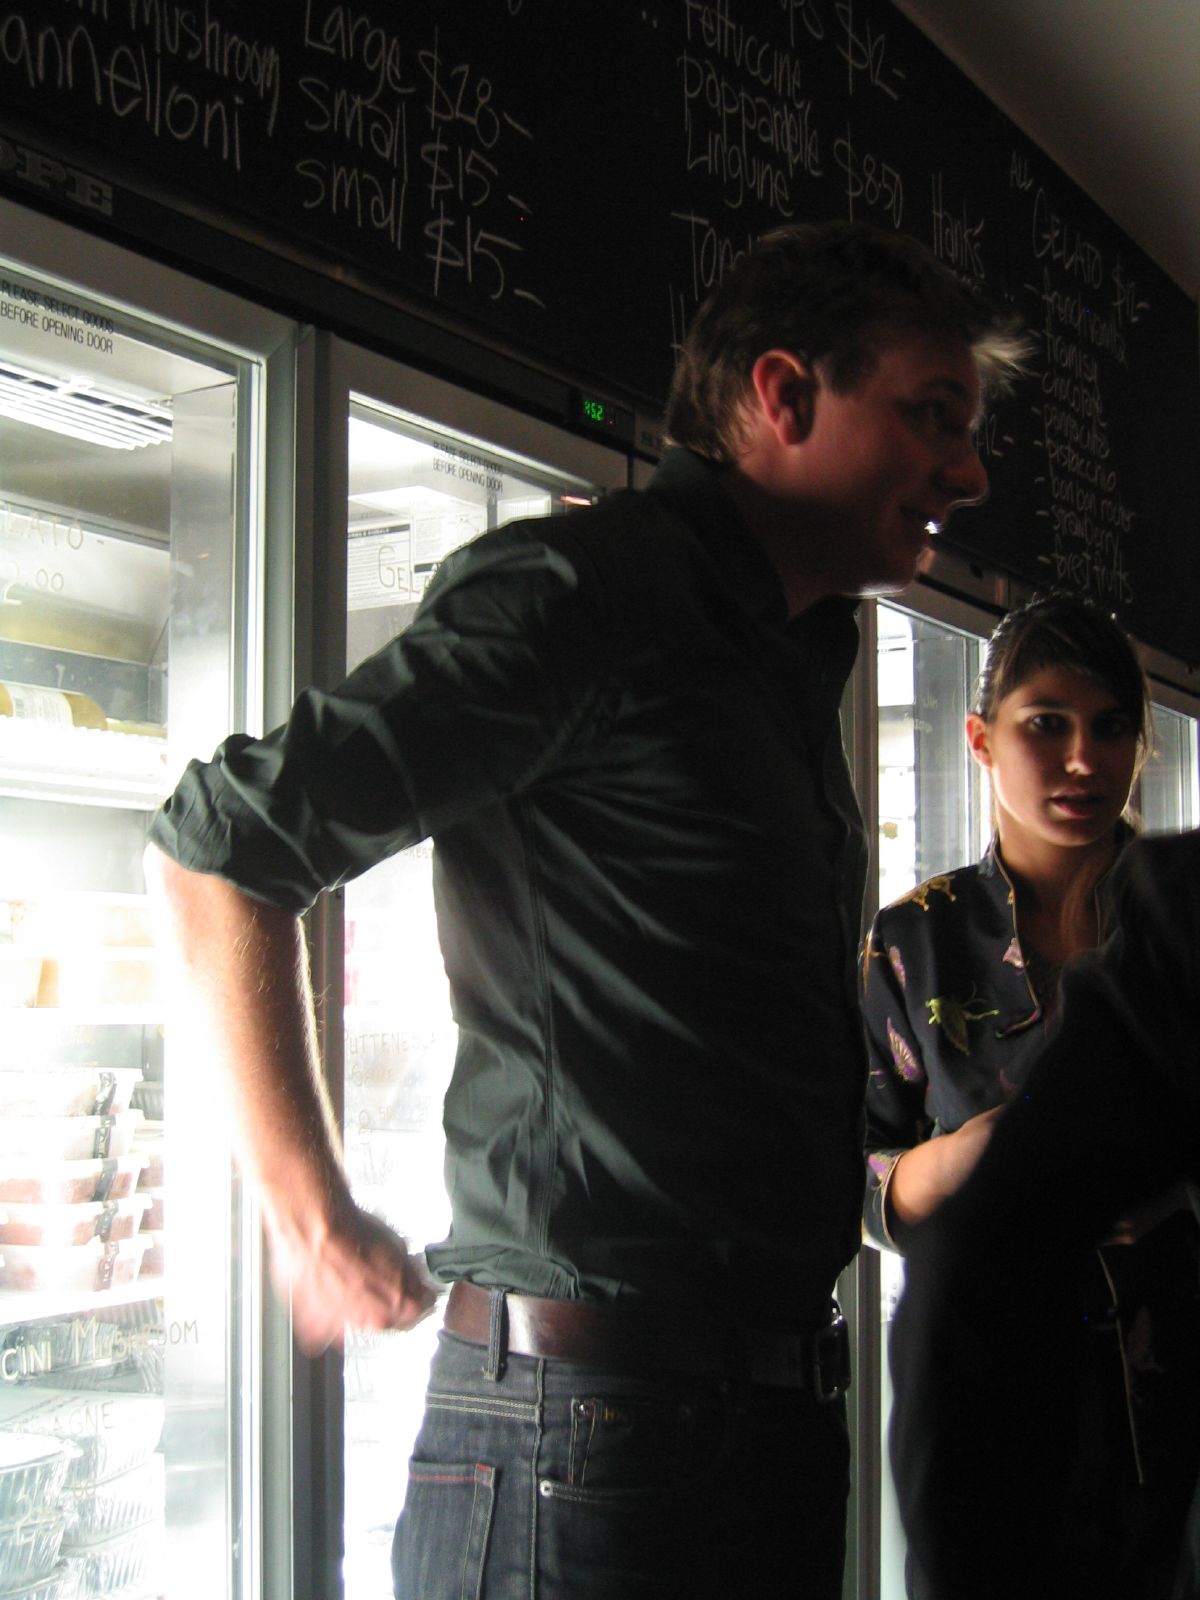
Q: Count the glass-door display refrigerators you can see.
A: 4